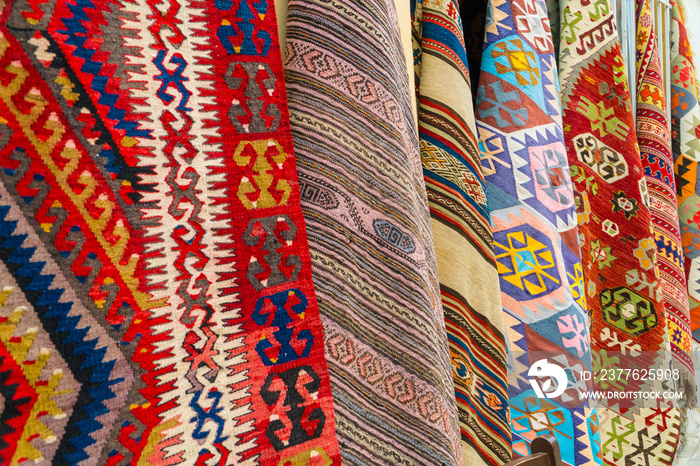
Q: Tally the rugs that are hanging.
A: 7